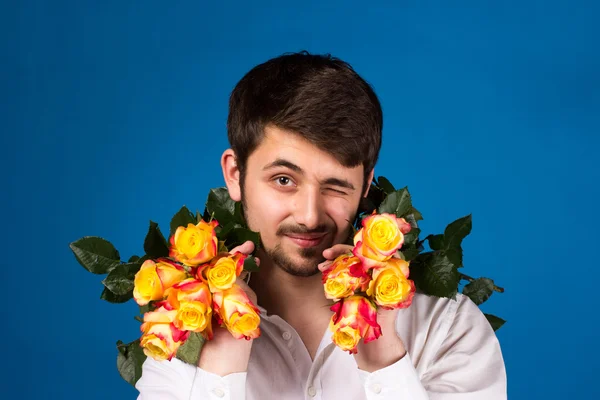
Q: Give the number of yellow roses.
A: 10